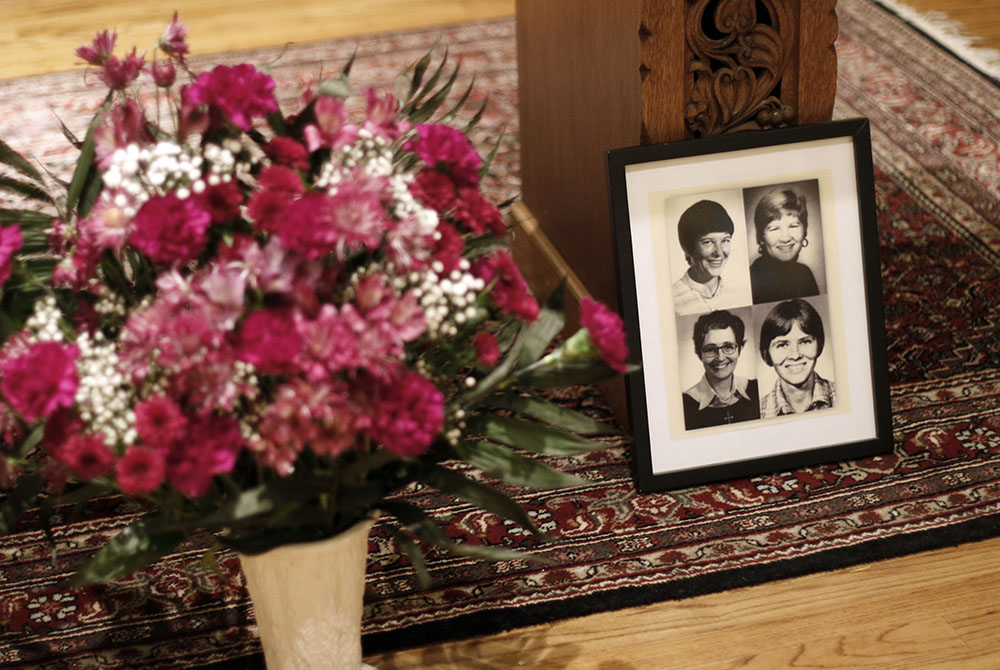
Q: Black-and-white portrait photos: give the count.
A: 4